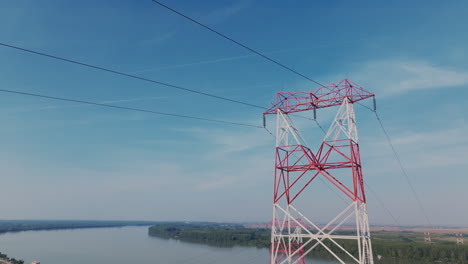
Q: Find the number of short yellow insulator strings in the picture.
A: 0